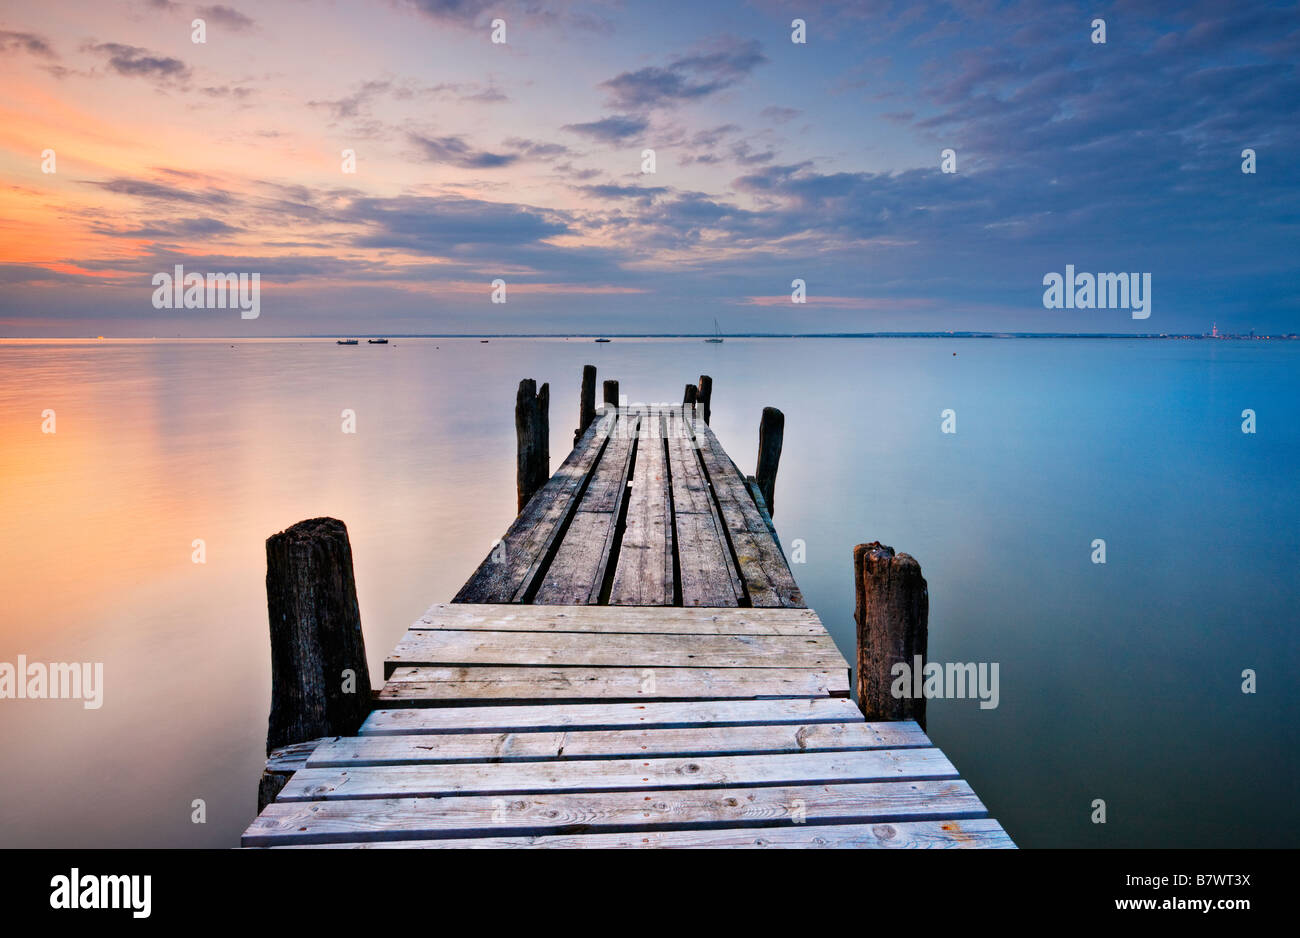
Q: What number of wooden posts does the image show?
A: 8